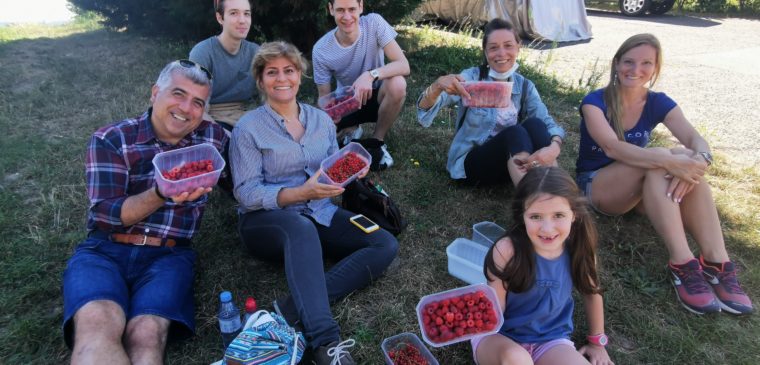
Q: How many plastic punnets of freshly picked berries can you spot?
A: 6